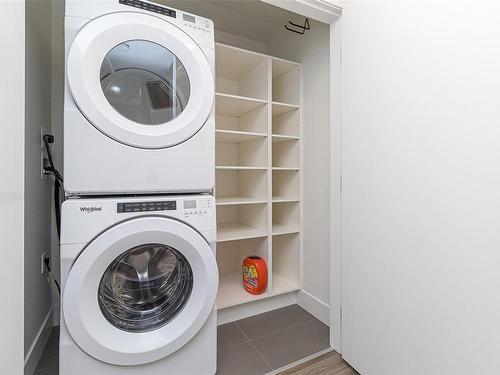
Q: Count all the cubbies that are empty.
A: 11